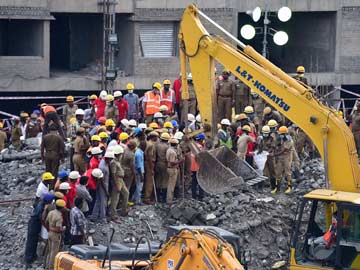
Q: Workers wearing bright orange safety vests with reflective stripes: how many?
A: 2